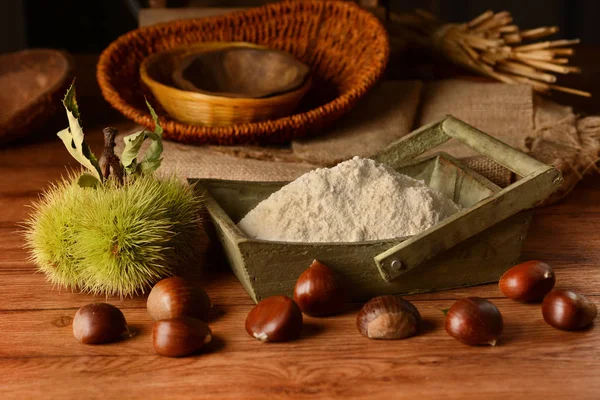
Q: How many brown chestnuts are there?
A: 9